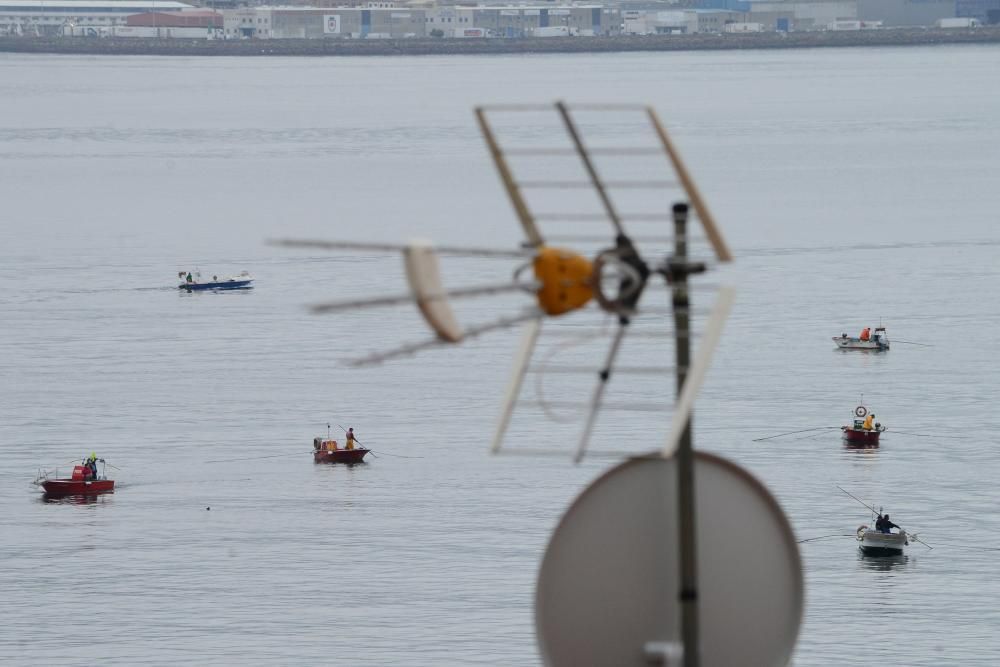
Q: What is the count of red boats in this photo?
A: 3